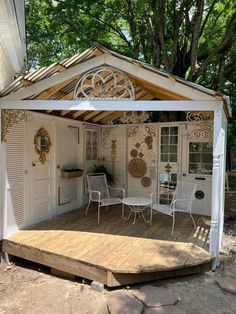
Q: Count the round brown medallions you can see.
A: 4